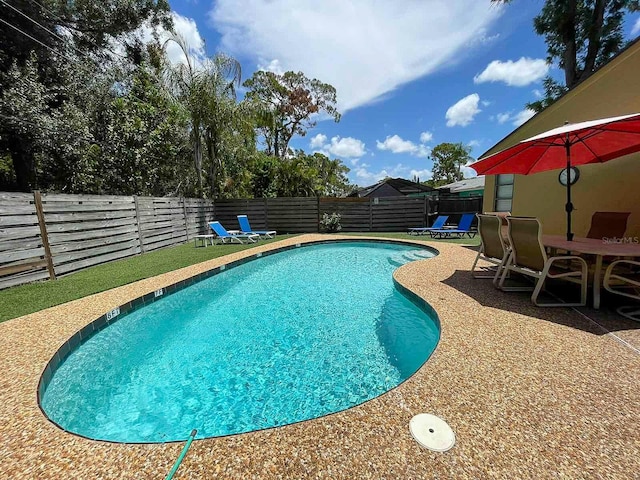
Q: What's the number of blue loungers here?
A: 4